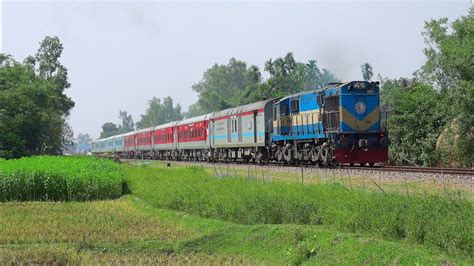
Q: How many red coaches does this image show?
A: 4